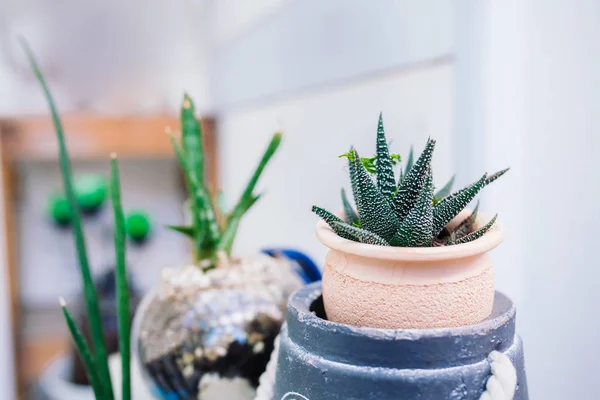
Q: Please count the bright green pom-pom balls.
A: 3